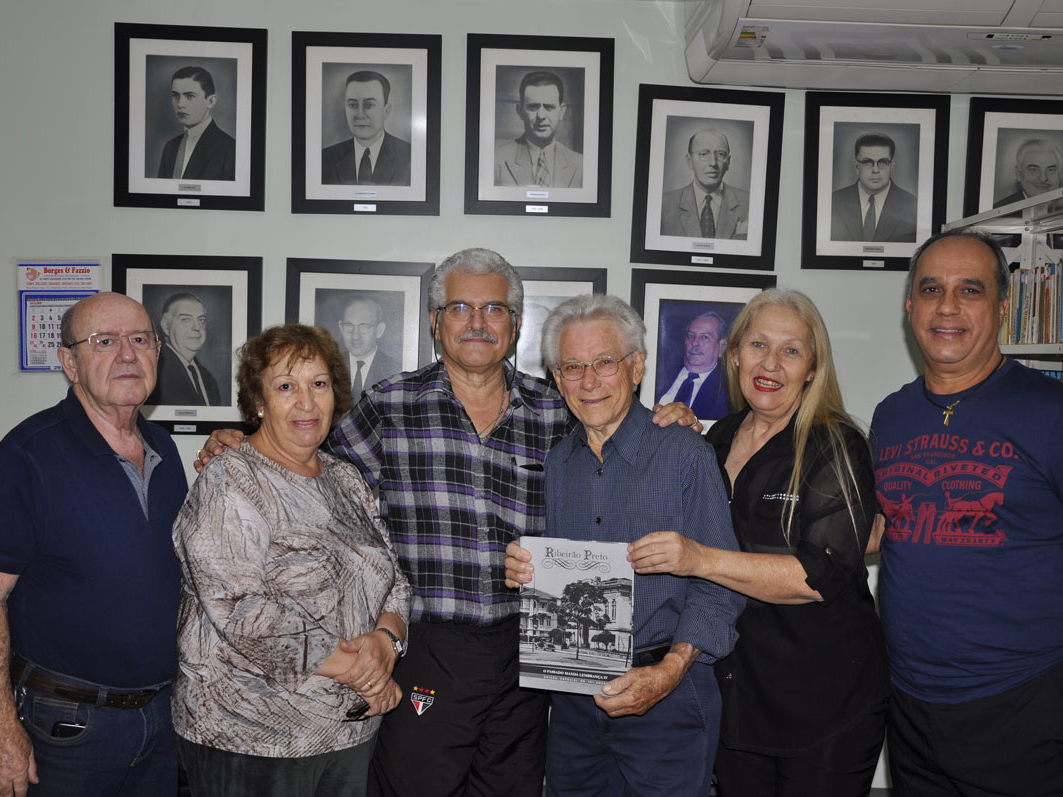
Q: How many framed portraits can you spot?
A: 10